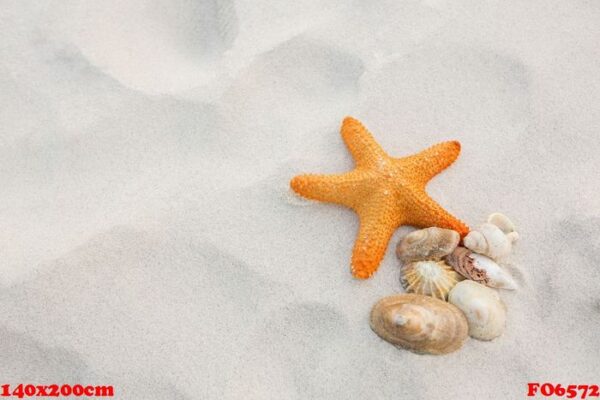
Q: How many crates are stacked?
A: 0